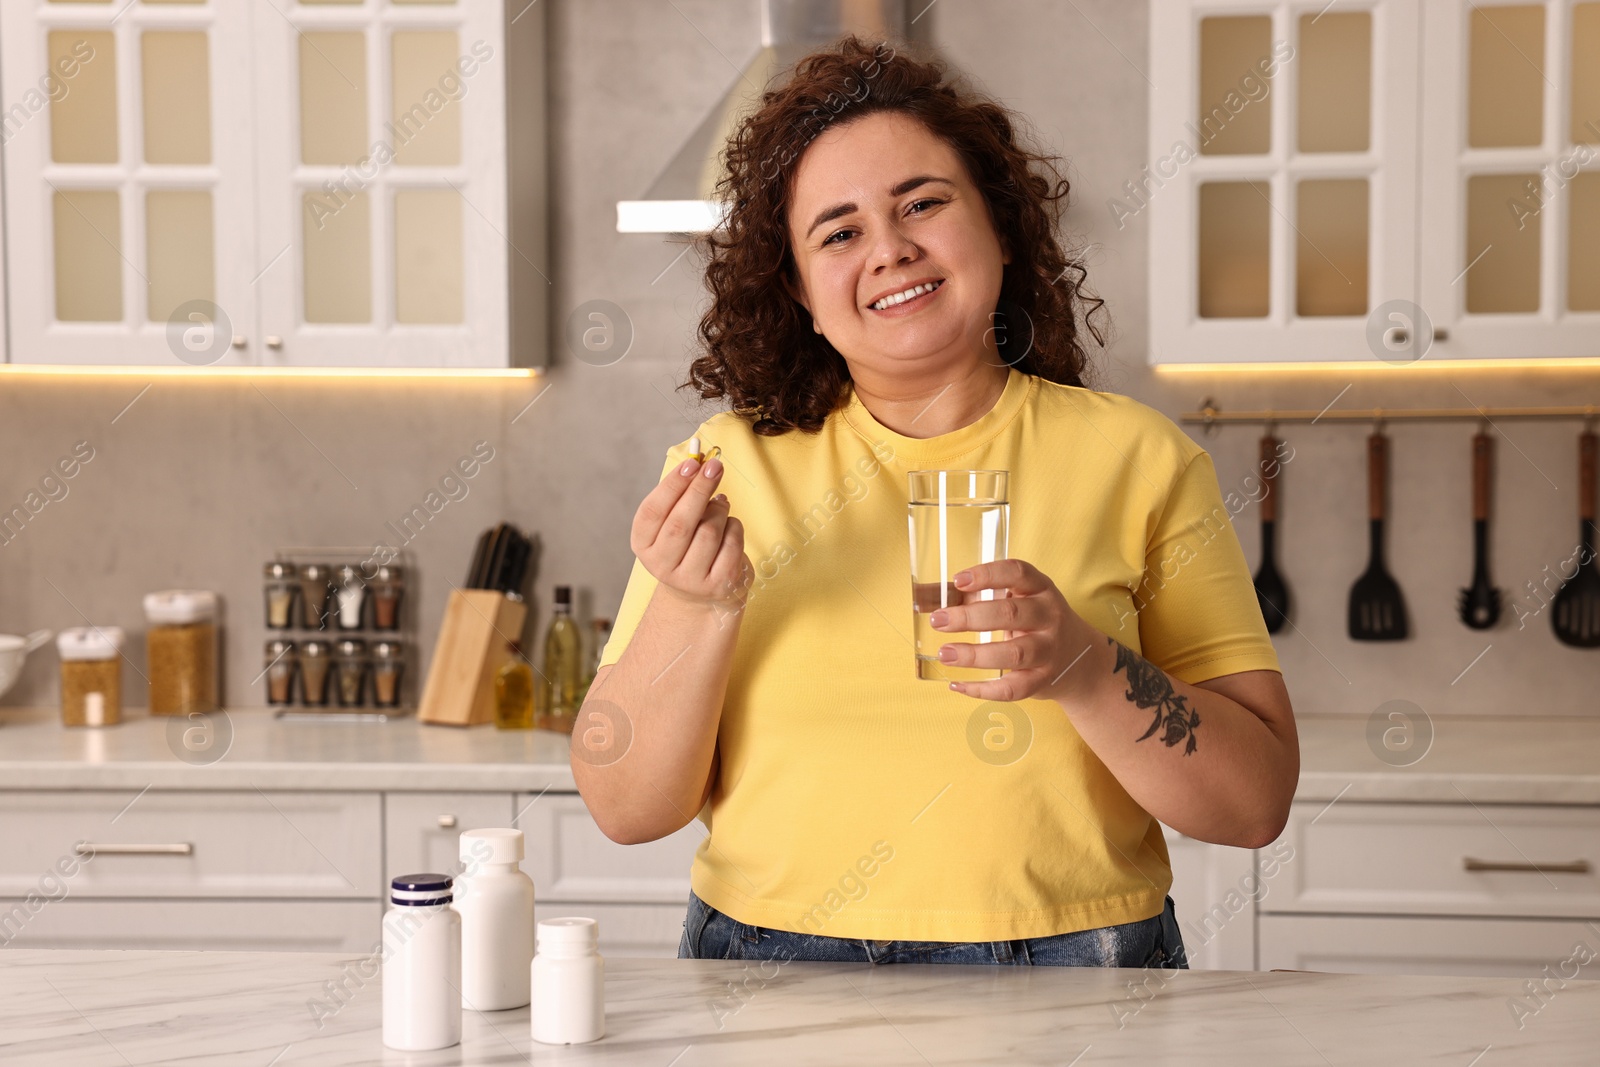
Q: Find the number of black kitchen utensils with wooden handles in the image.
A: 4